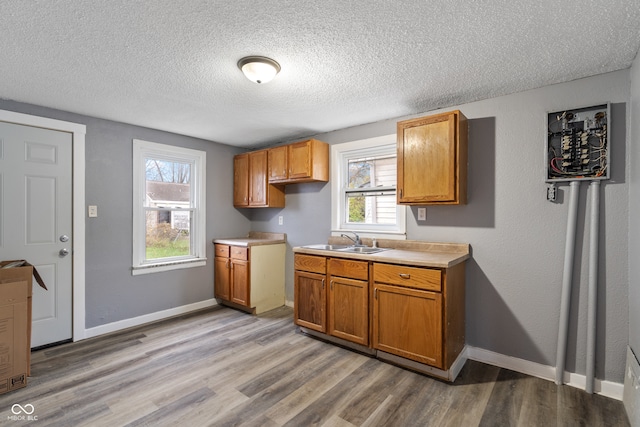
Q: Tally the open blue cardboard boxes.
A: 0